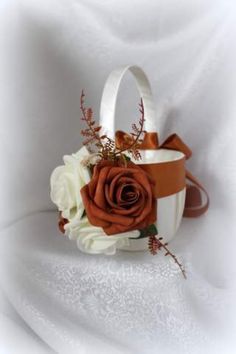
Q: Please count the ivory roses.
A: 2